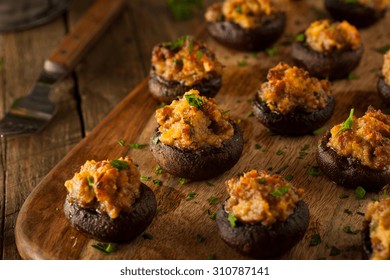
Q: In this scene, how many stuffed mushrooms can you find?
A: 11